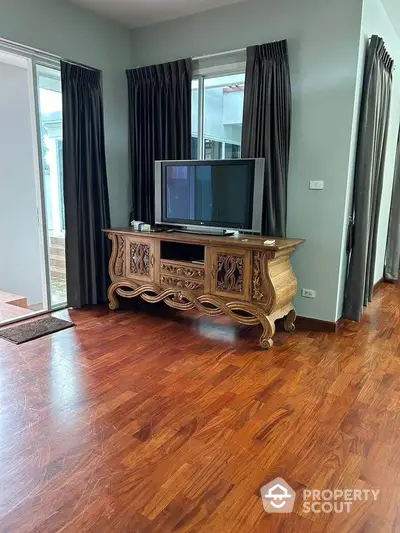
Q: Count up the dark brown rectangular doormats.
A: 1